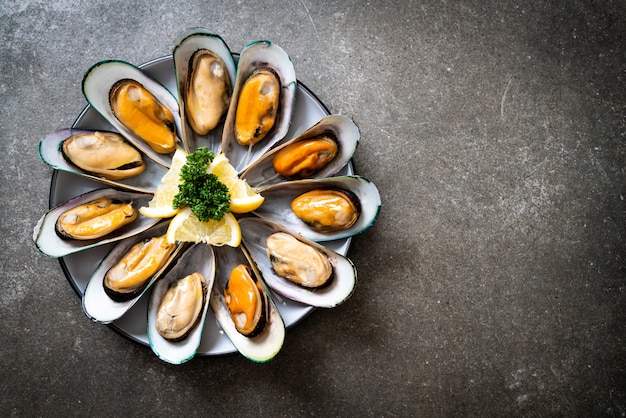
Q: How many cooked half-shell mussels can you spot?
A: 11